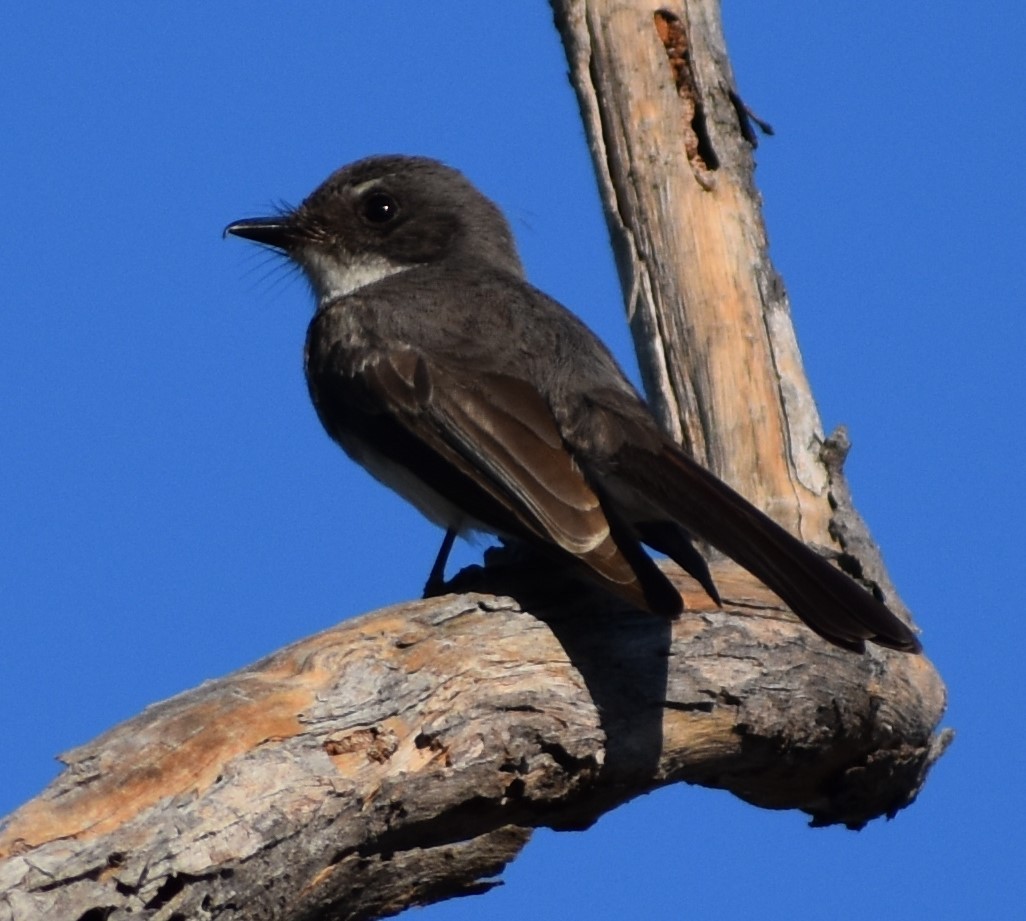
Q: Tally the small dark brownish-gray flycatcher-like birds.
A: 1